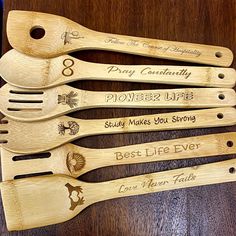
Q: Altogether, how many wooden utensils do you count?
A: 6